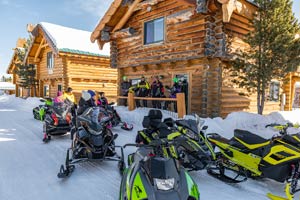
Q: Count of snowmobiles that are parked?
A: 7